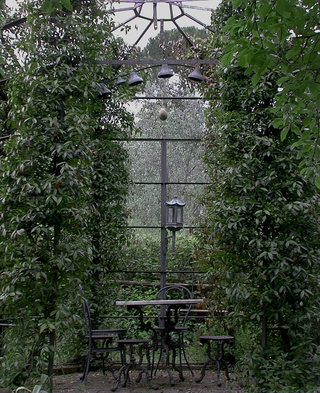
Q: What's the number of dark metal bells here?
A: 5